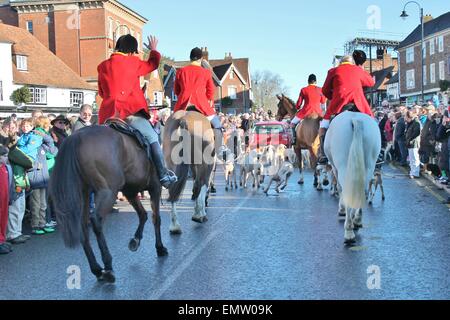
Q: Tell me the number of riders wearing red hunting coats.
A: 4